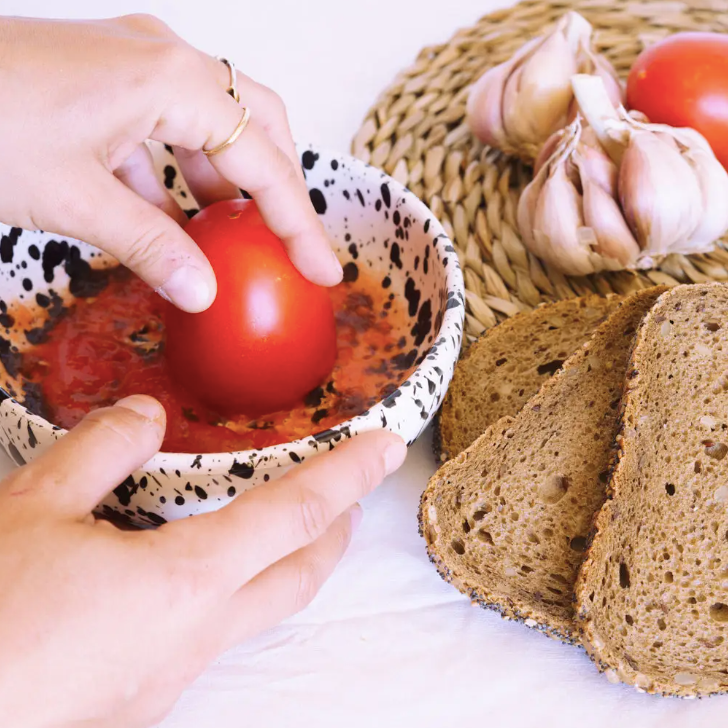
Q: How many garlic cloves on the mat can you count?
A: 2